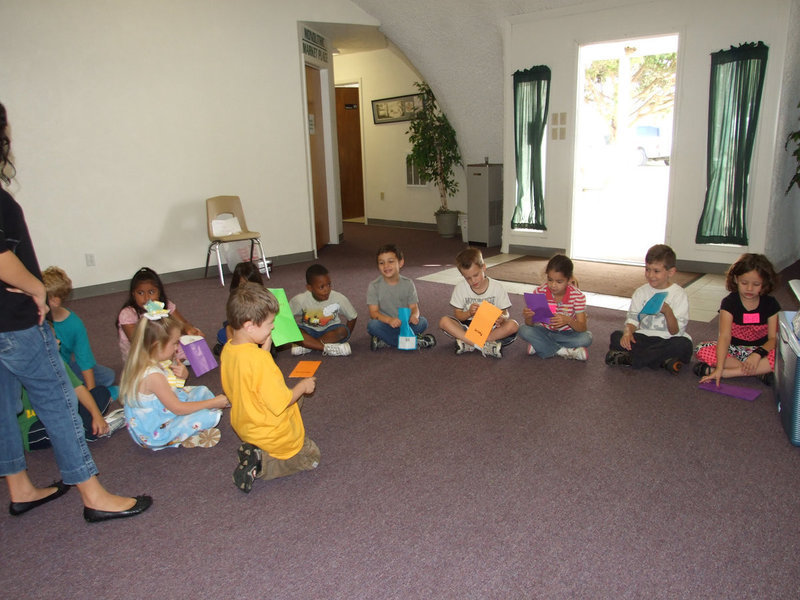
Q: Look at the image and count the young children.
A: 12